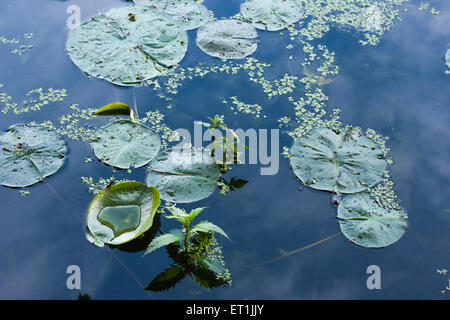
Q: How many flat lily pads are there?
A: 9